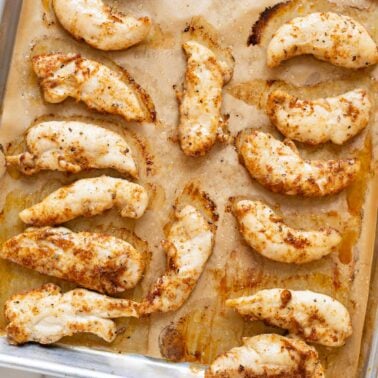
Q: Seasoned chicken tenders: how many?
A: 14